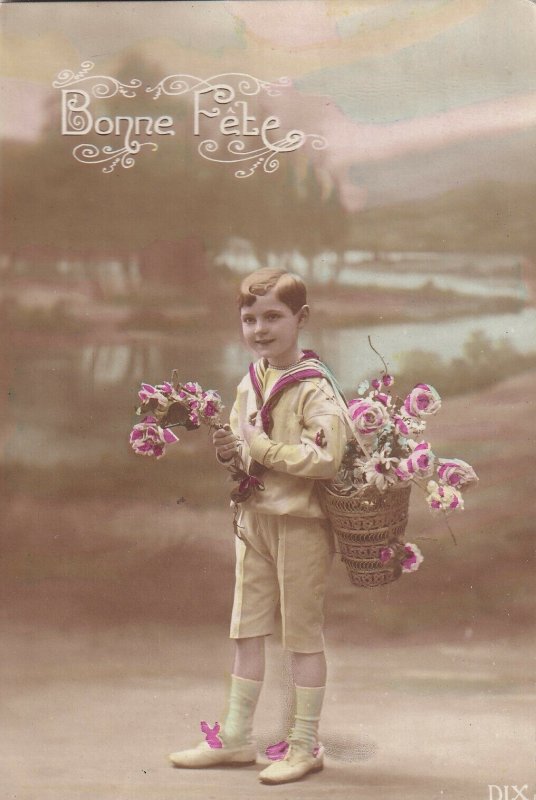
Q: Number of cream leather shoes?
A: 2